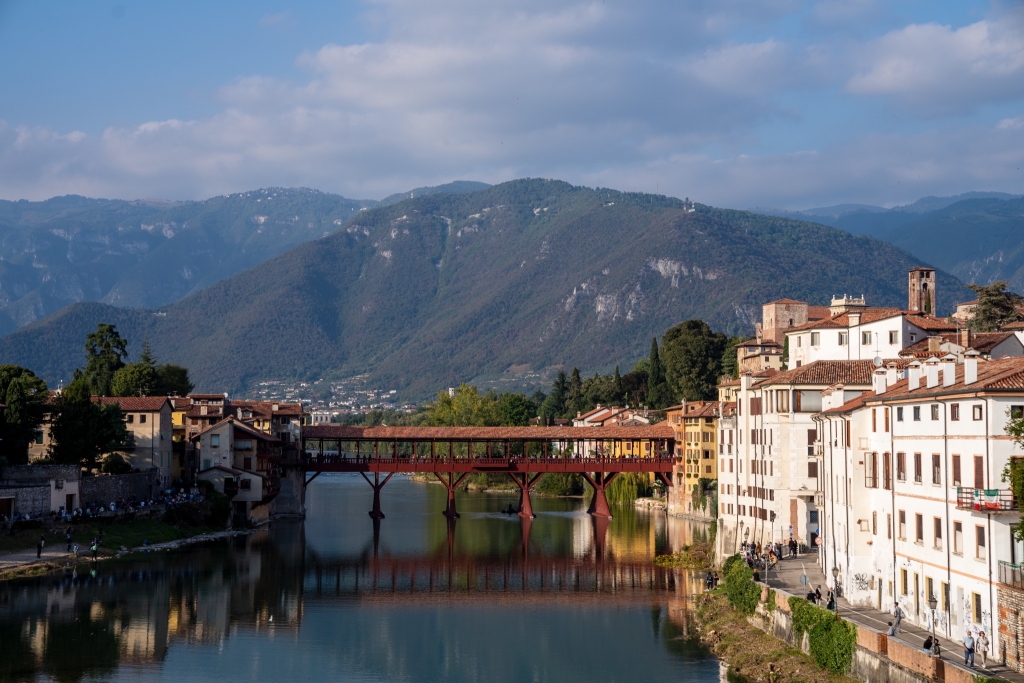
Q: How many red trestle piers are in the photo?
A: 4